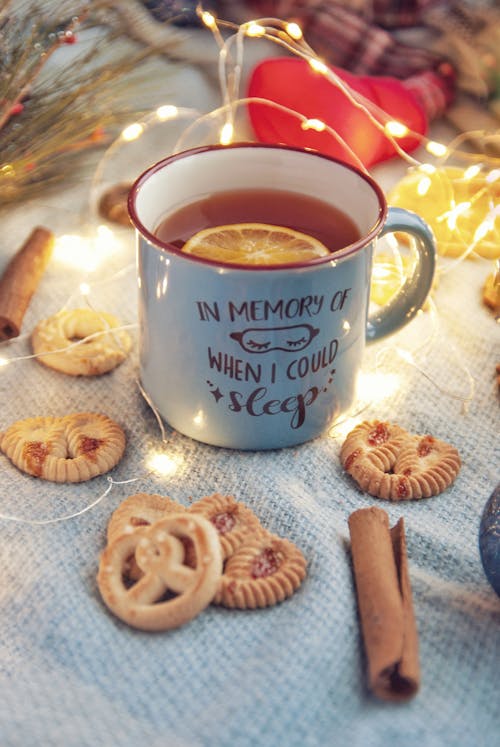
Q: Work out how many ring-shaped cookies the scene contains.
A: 1